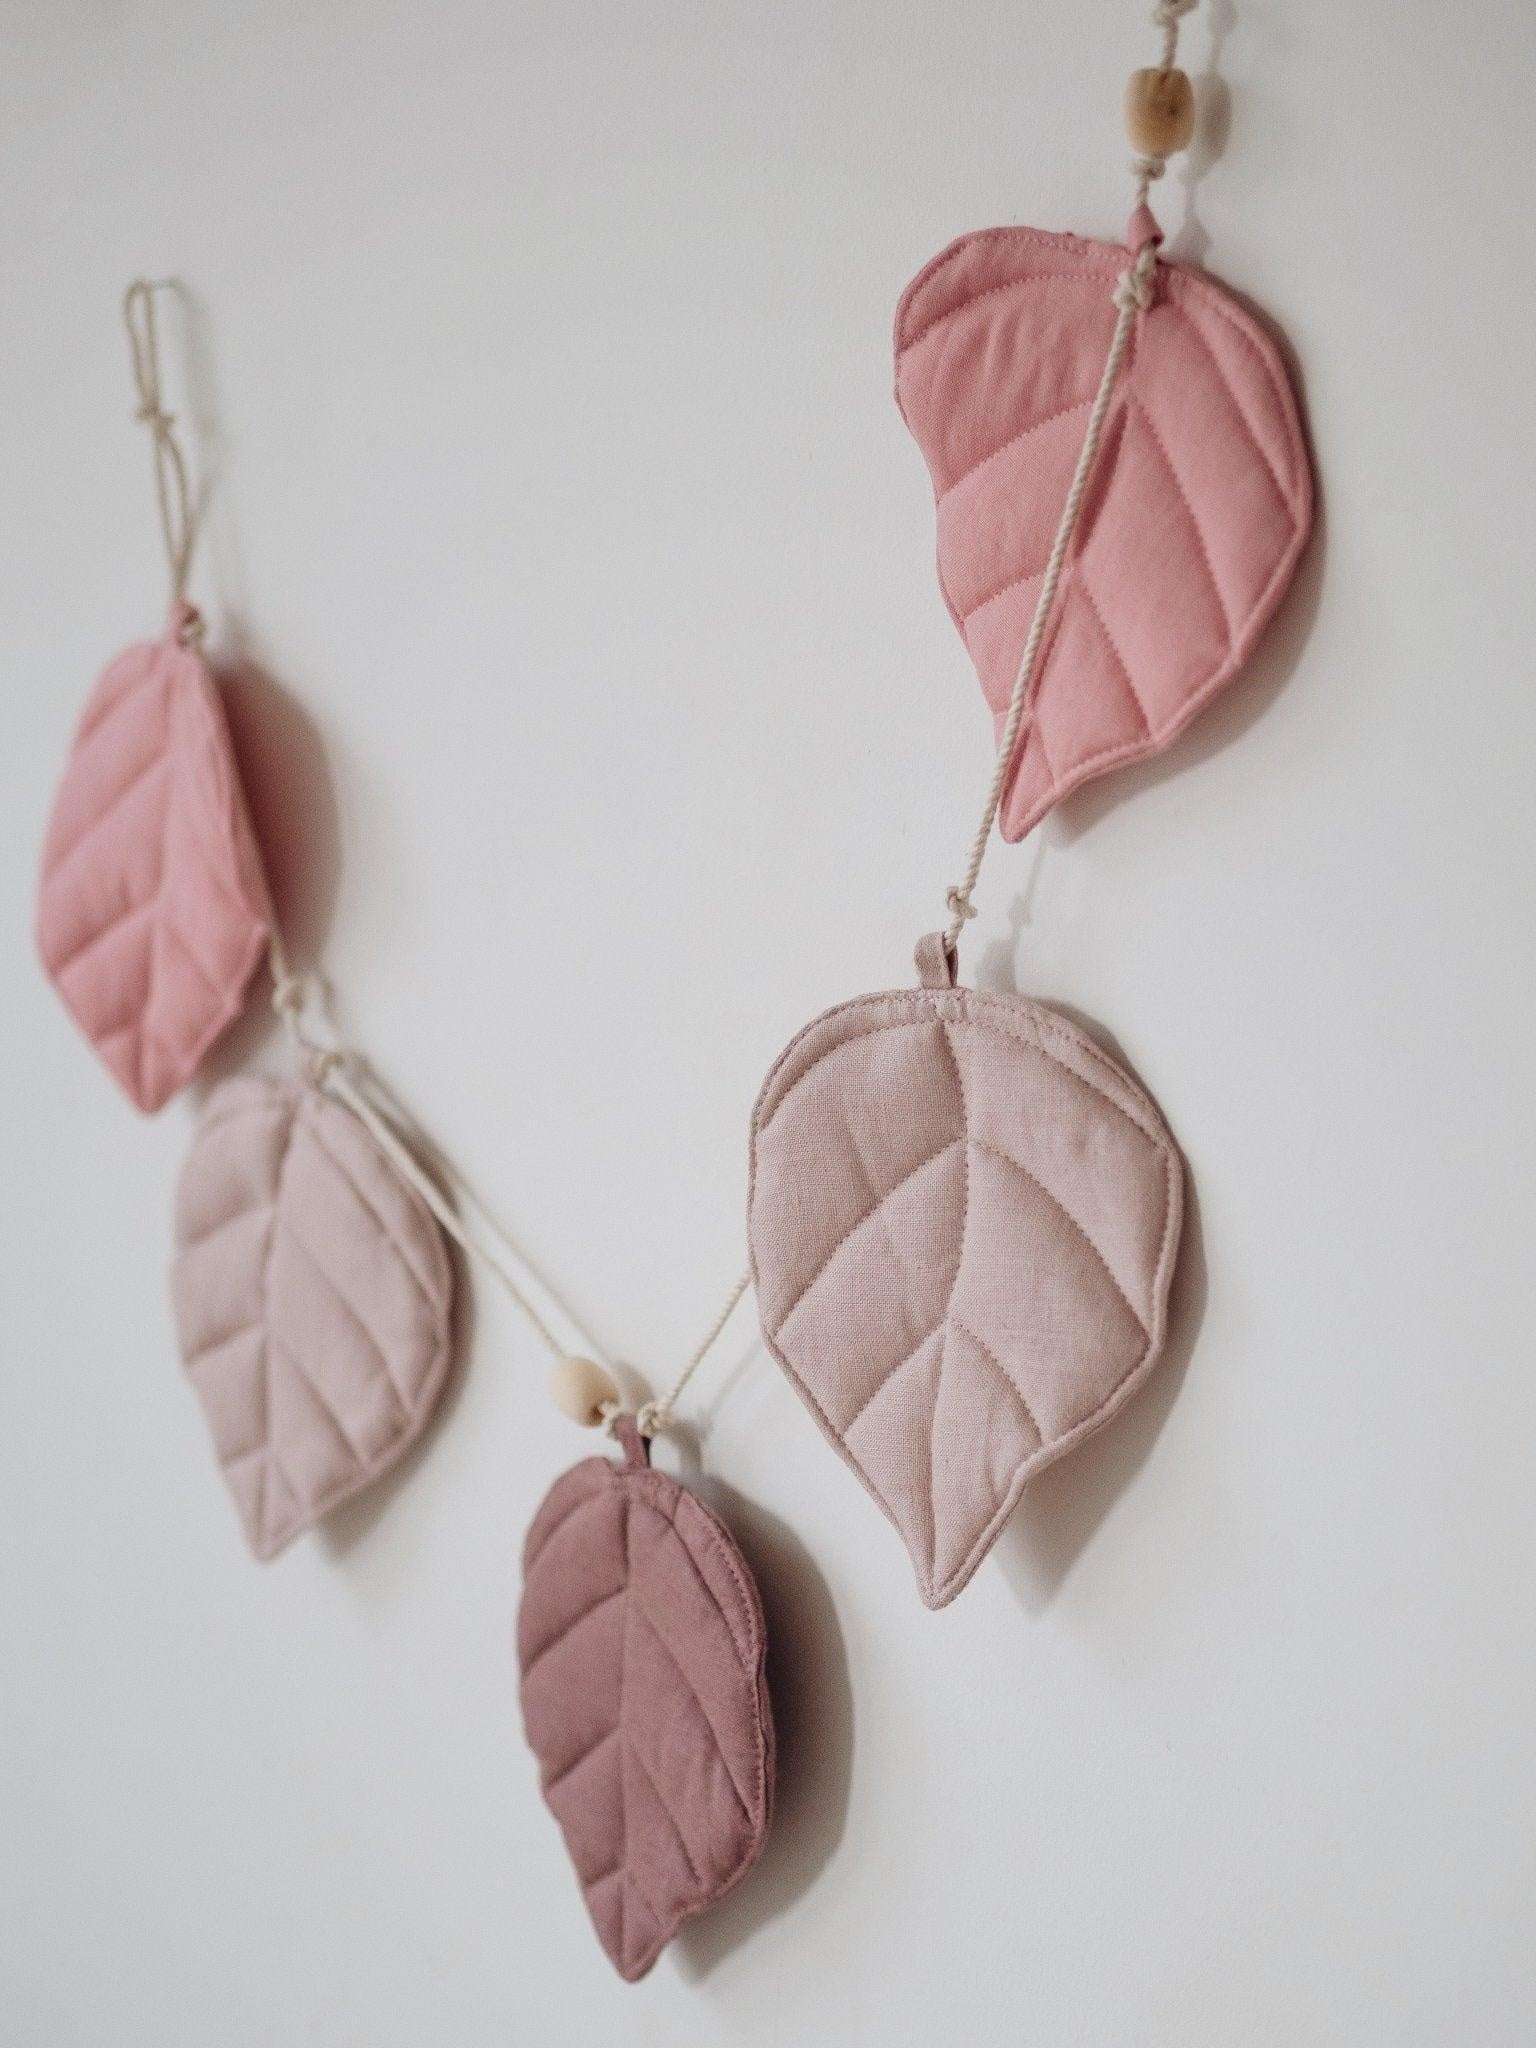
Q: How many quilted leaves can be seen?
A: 5